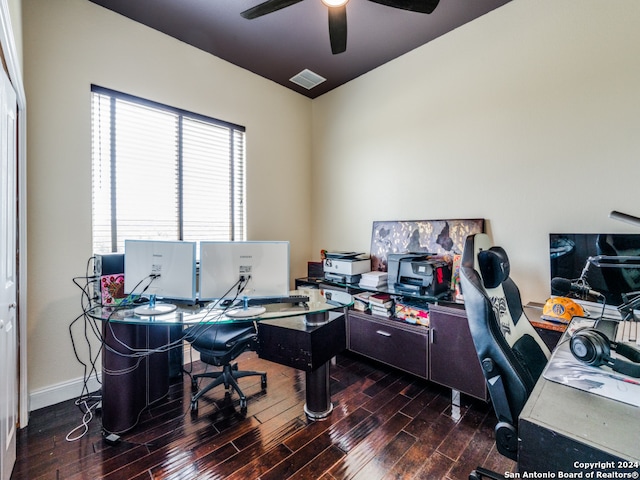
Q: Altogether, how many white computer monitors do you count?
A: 2